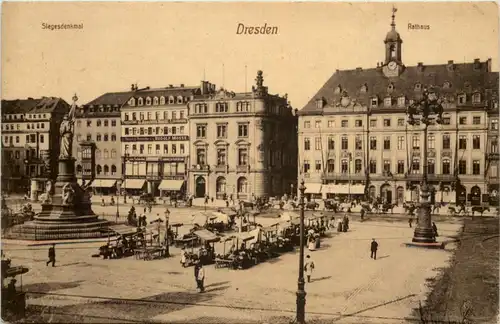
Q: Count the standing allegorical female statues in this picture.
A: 1